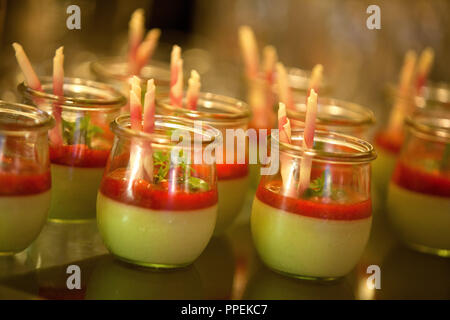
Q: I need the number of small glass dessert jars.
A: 10